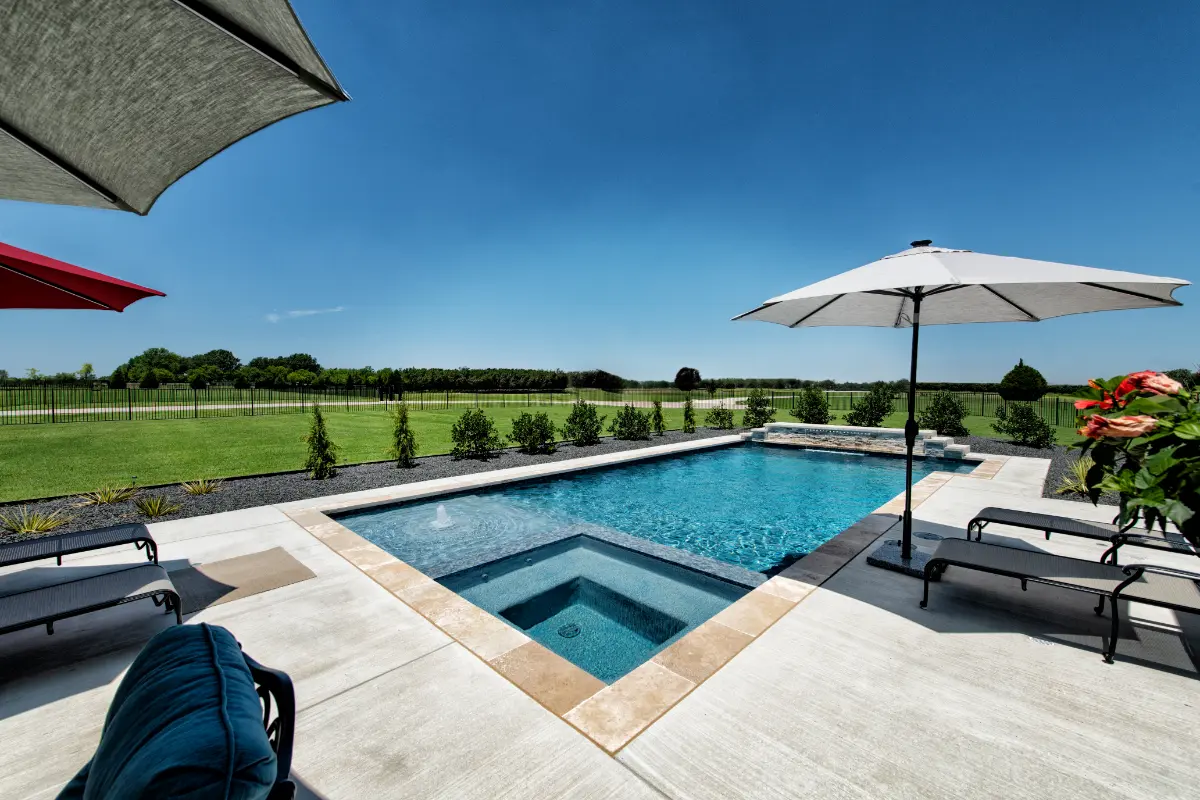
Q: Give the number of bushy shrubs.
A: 10